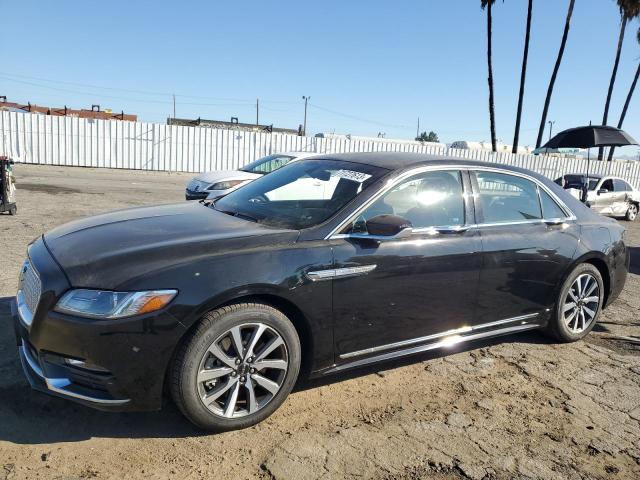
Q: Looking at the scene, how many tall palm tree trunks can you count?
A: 5